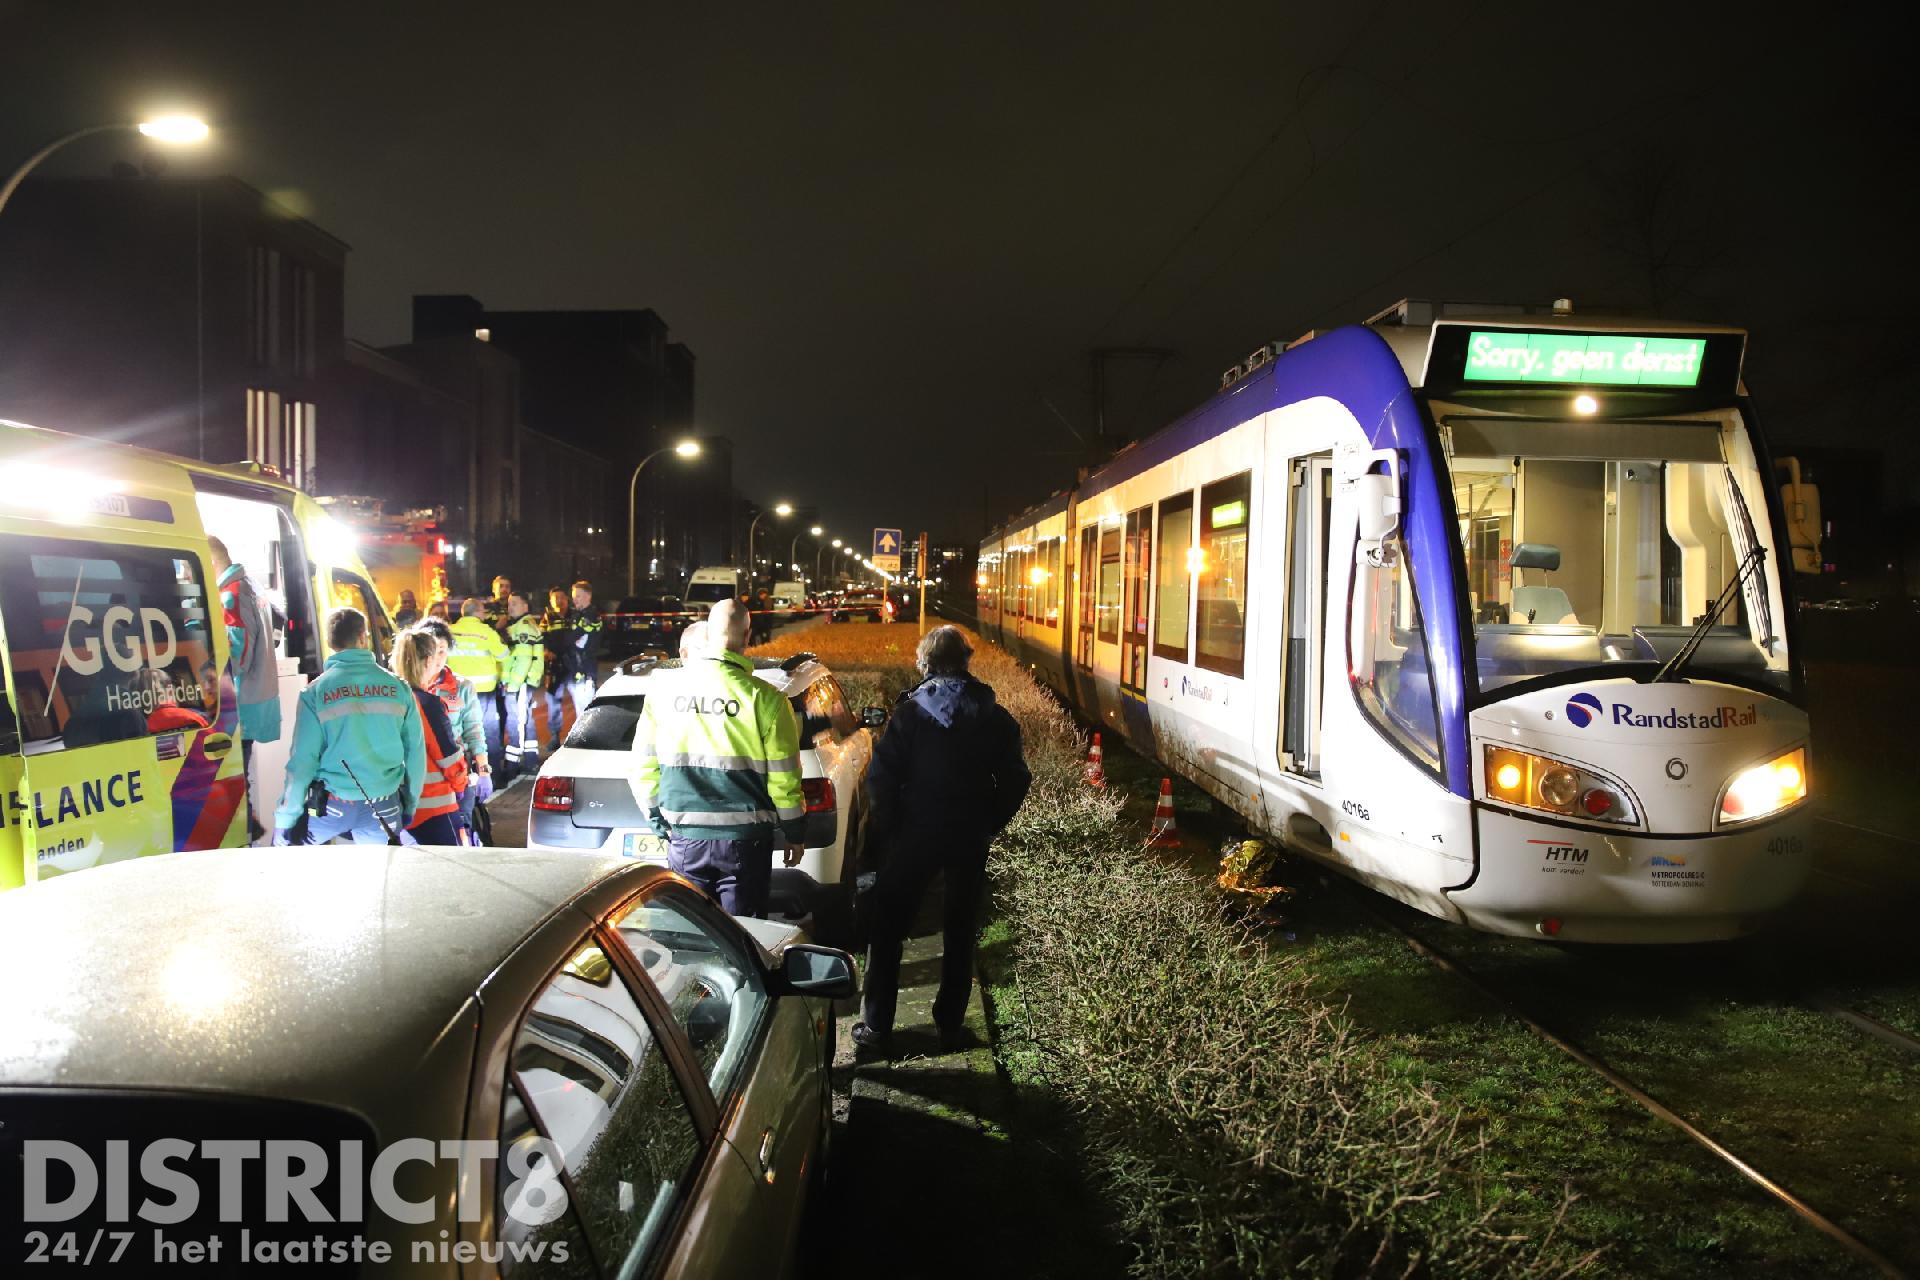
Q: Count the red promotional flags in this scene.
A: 0